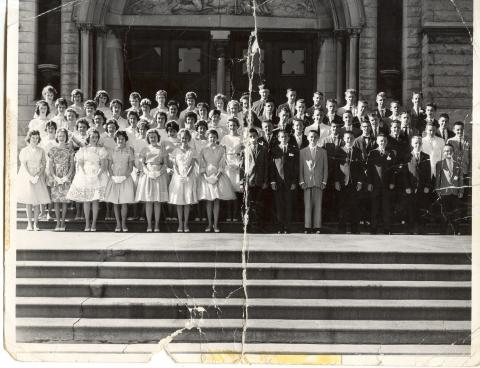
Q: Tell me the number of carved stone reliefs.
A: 1